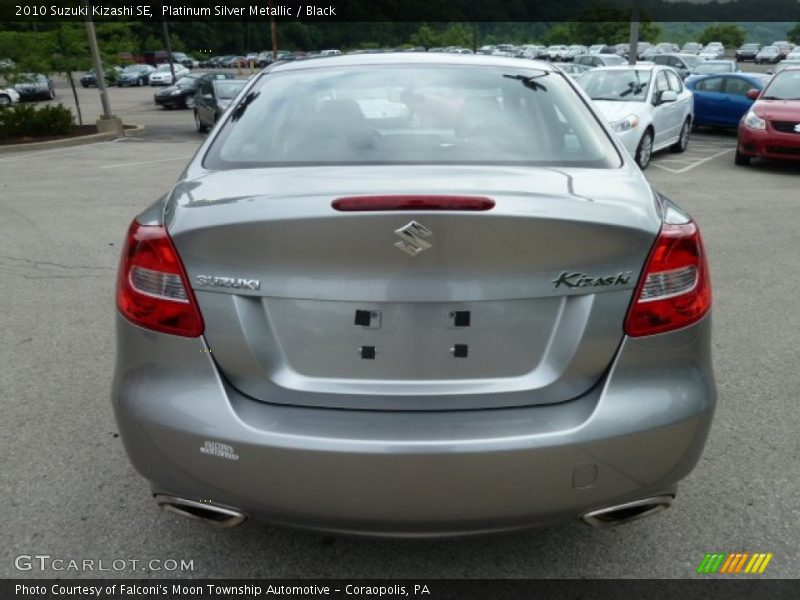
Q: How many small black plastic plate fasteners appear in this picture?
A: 4